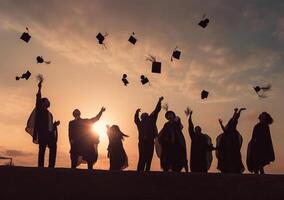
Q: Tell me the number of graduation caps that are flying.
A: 12